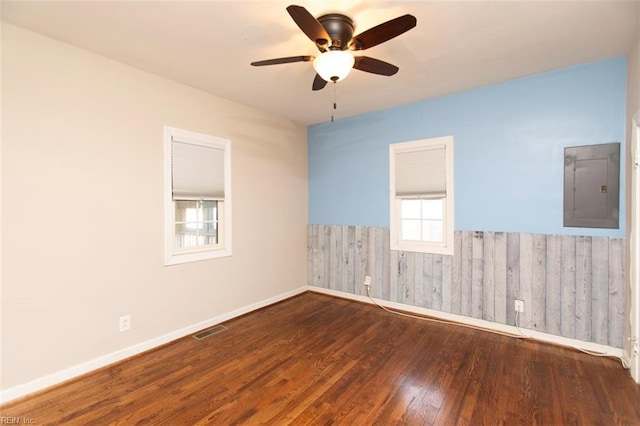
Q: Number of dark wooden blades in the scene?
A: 5